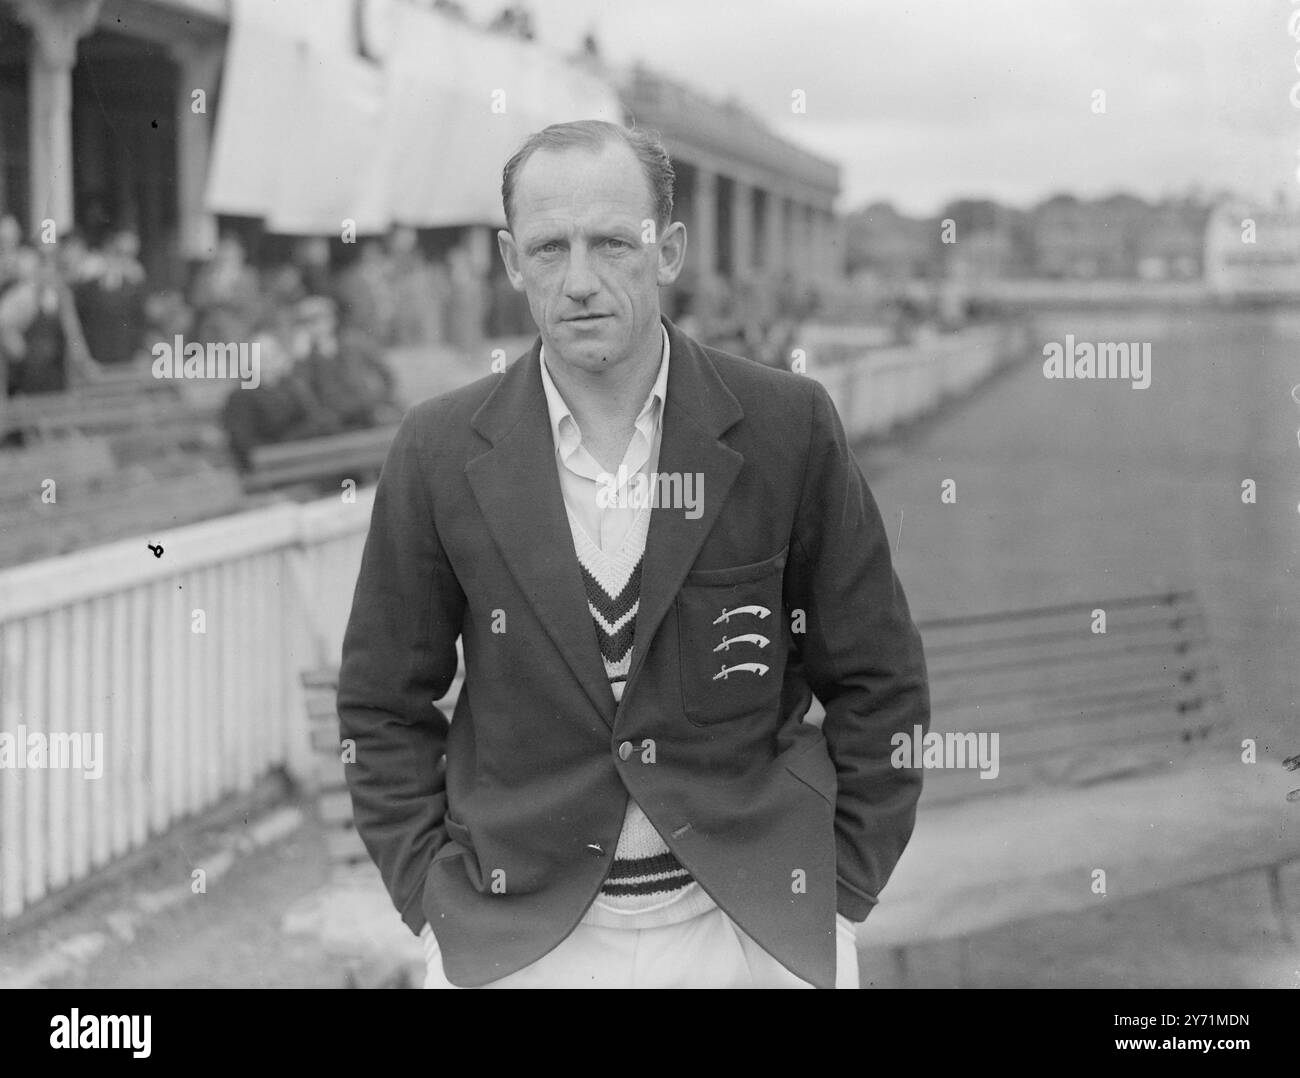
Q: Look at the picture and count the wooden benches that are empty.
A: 1